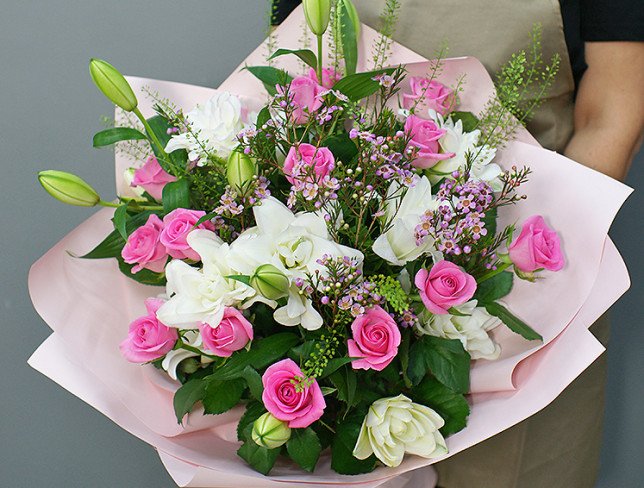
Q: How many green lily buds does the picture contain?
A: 6